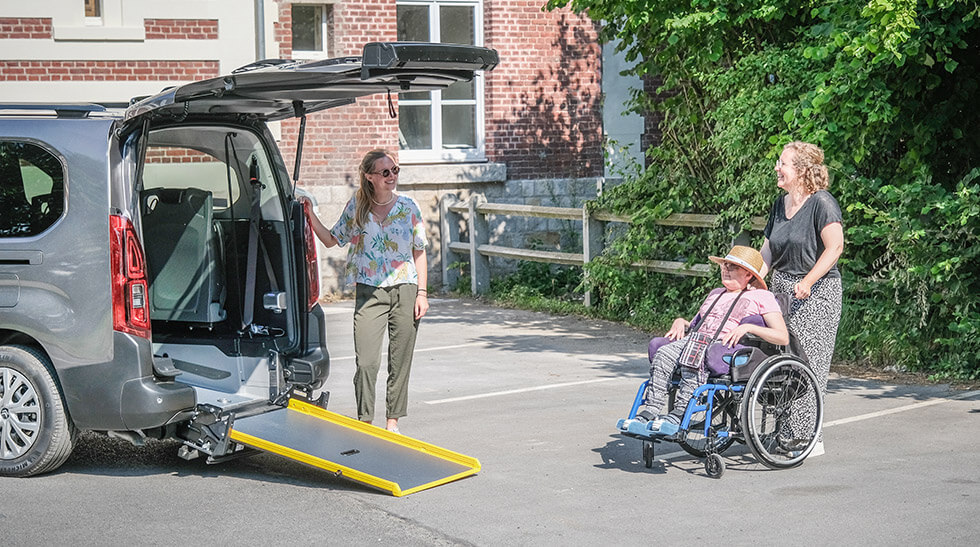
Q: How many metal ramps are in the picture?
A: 1